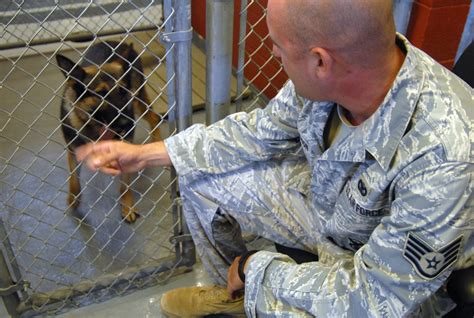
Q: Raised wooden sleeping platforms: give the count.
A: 1